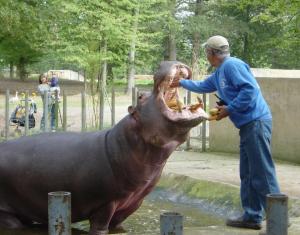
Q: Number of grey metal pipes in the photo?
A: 3